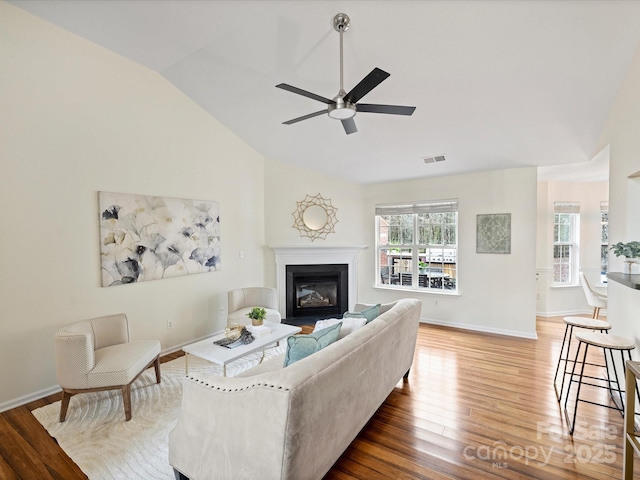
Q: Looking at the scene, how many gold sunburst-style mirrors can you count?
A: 1